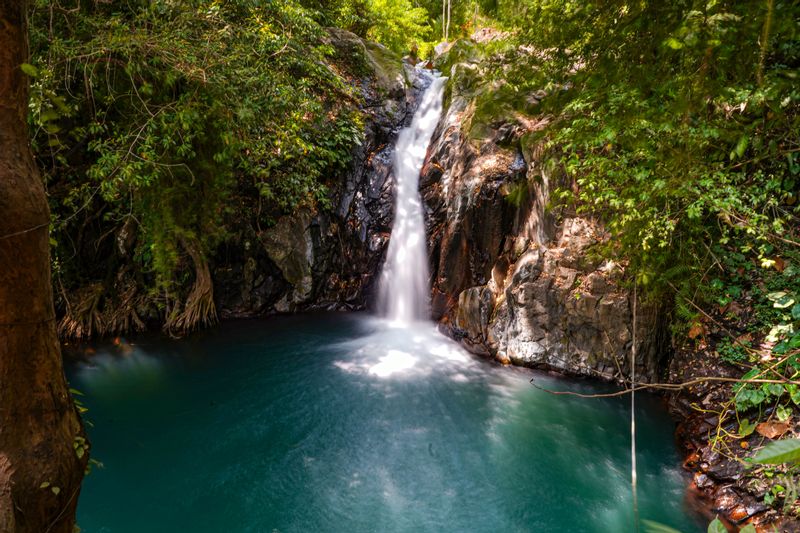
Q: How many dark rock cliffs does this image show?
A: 2